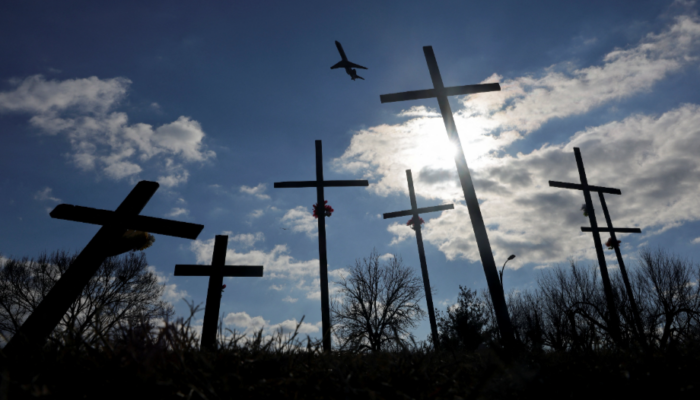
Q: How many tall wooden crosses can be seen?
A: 7